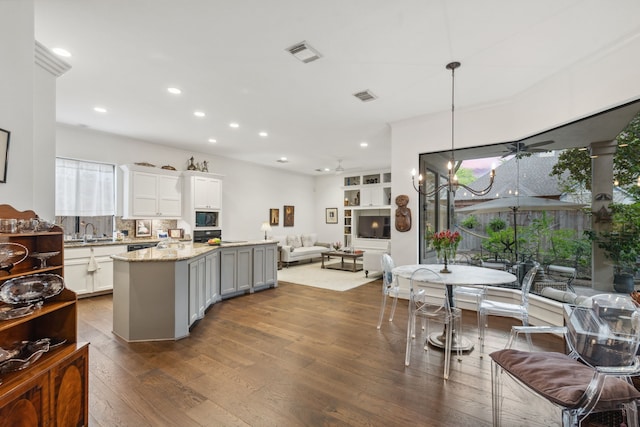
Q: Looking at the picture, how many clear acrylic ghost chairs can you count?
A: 5